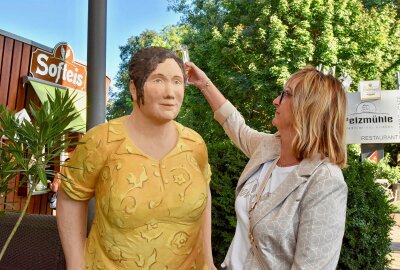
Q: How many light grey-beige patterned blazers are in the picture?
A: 1